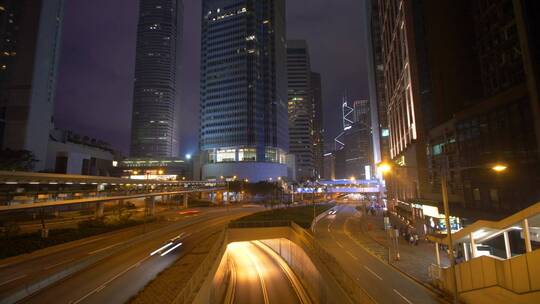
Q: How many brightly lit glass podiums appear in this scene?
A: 1